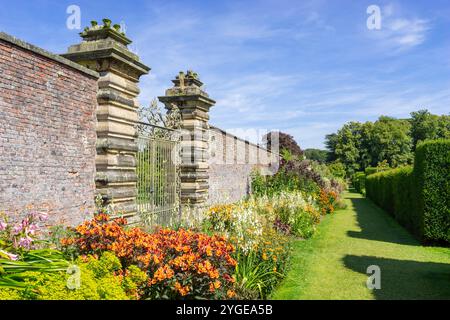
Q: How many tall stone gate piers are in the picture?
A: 2